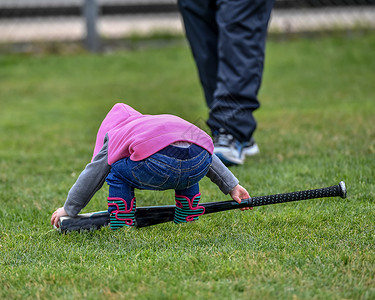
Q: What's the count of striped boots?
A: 2